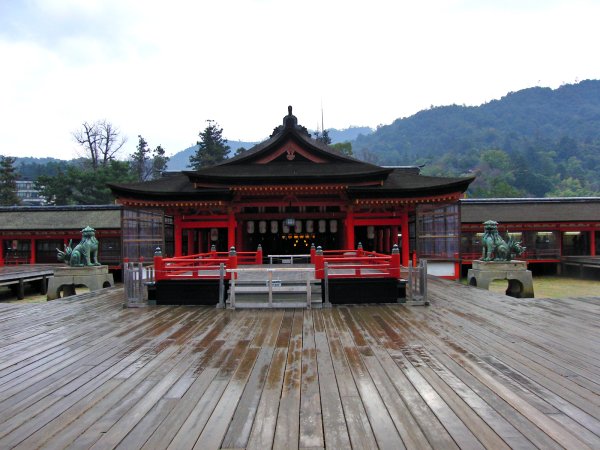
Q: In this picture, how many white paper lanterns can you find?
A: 10